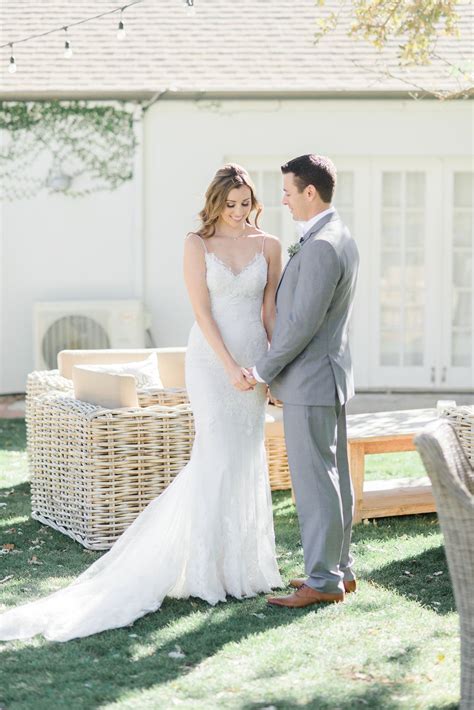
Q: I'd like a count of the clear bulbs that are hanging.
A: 4